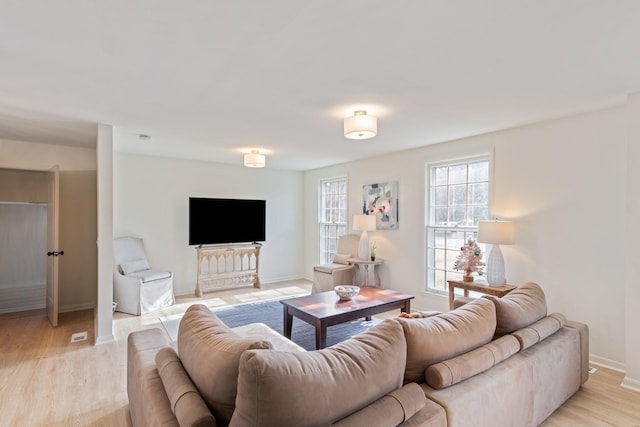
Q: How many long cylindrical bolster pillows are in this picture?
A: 4